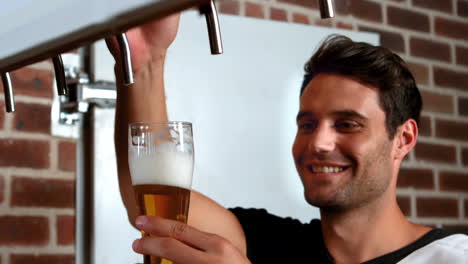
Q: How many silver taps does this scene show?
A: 5